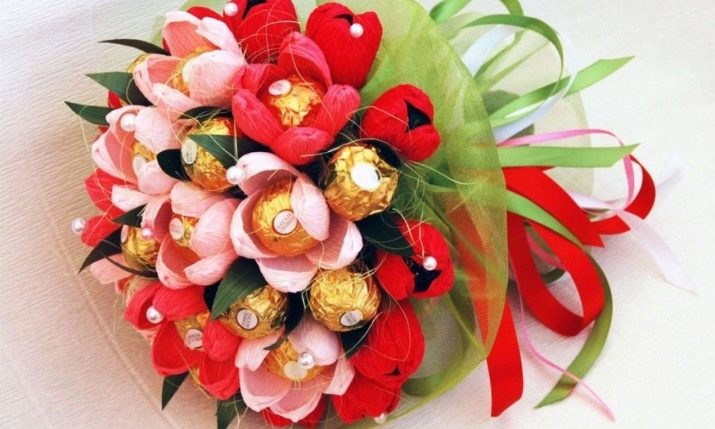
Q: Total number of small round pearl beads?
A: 10